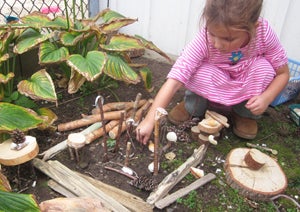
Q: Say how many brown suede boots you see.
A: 2